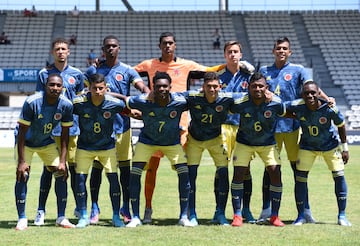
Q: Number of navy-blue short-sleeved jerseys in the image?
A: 10